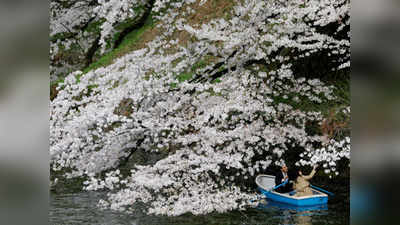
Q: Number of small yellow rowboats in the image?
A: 0